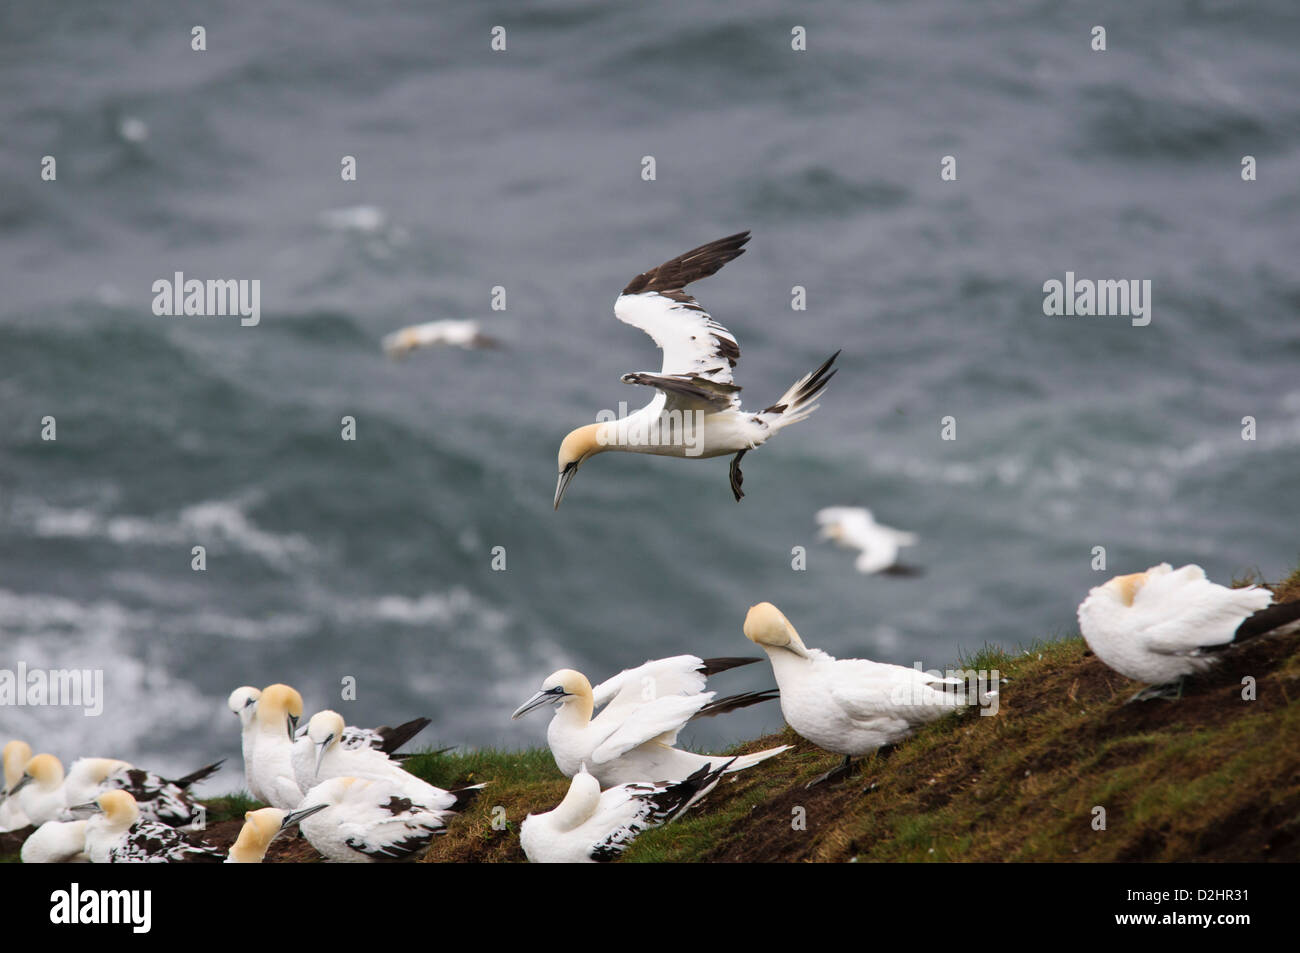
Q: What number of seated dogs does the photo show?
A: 0